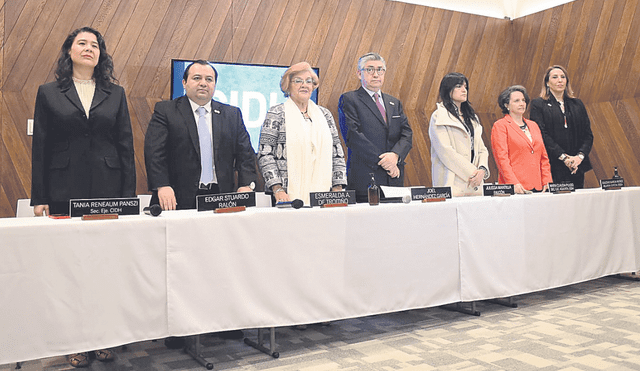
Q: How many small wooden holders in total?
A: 7